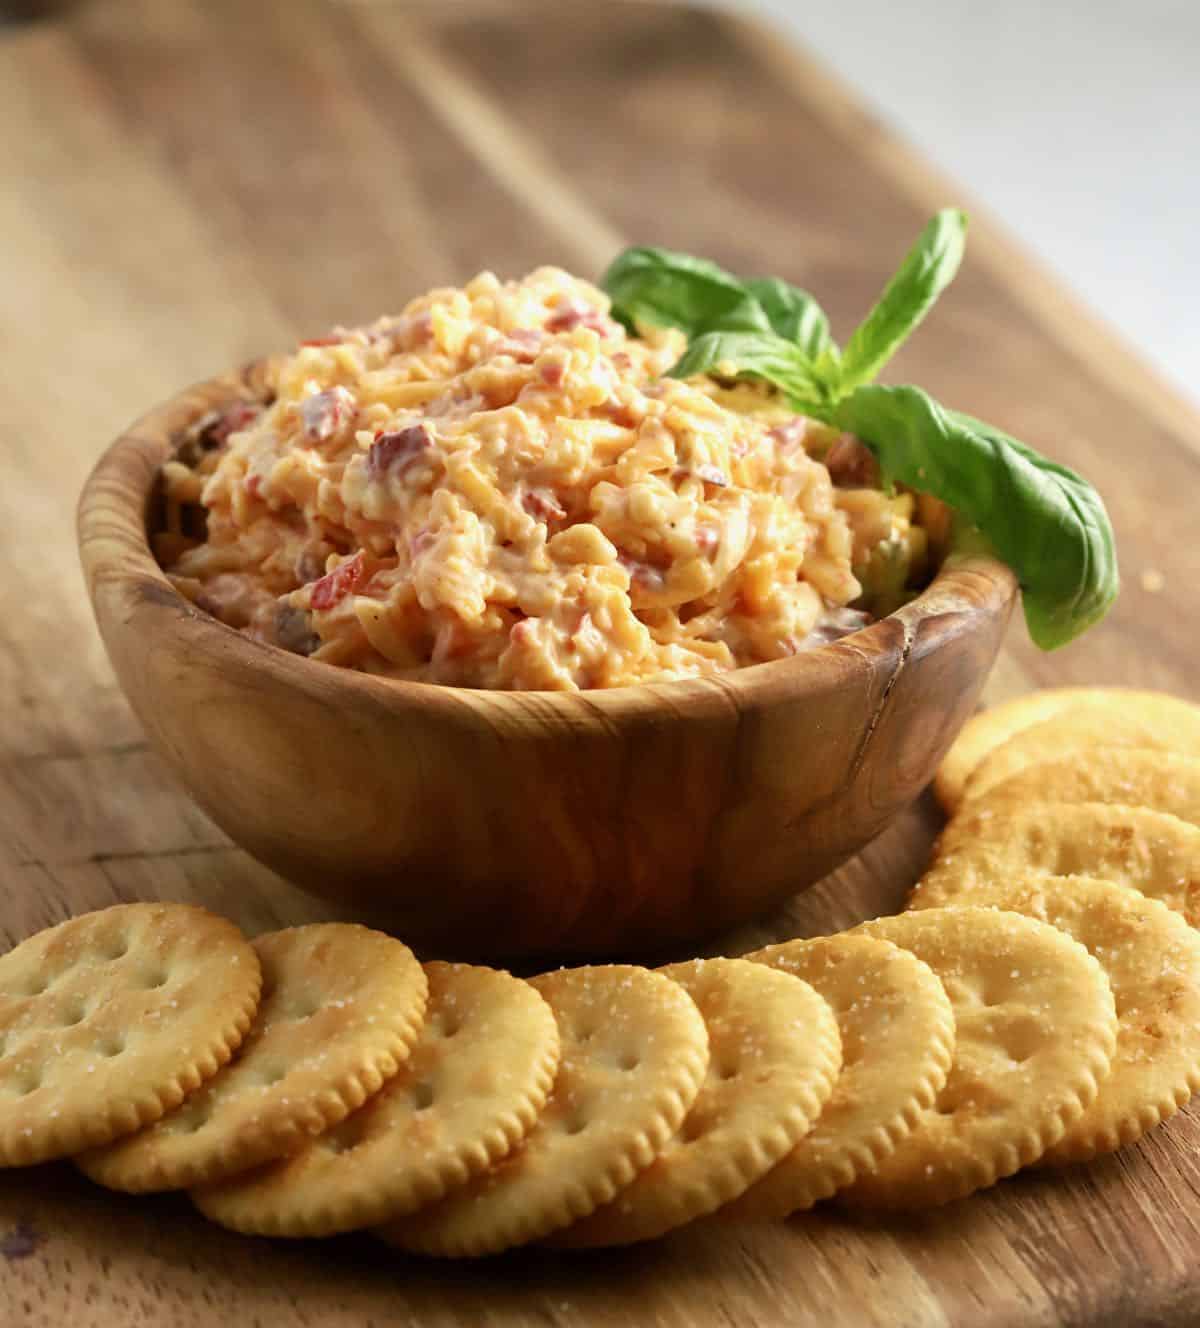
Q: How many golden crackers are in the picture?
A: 12